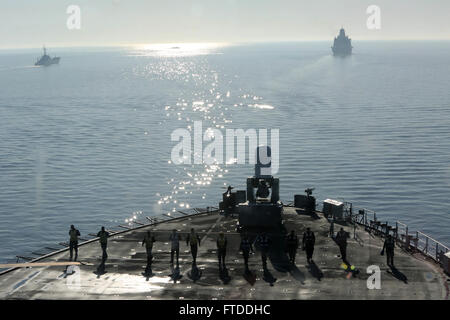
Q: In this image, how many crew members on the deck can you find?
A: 12